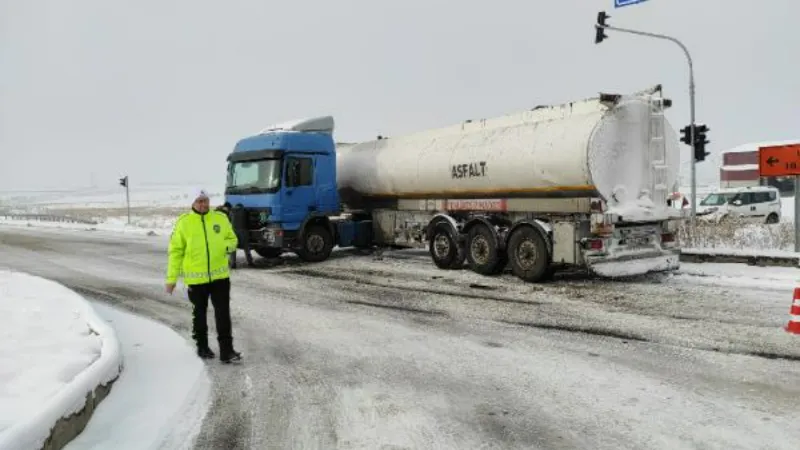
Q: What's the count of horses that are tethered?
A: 0